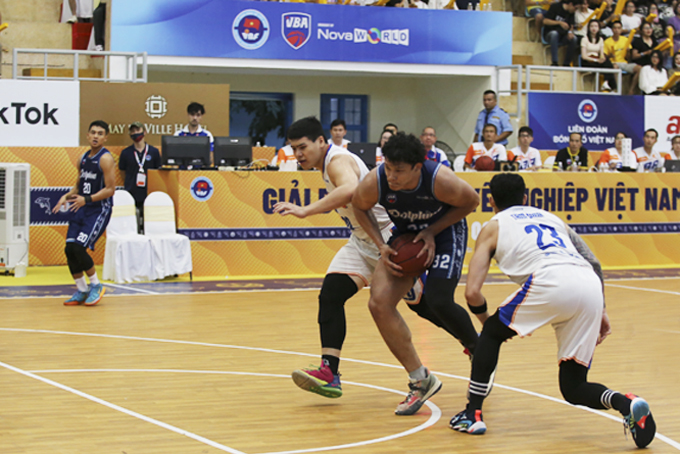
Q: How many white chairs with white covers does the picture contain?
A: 2